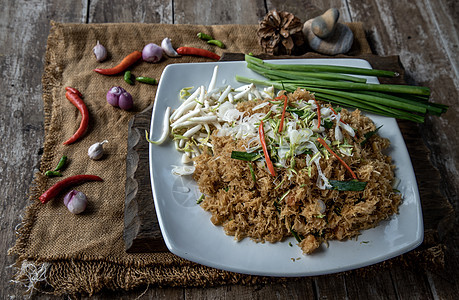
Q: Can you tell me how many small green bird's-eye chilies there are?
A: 6